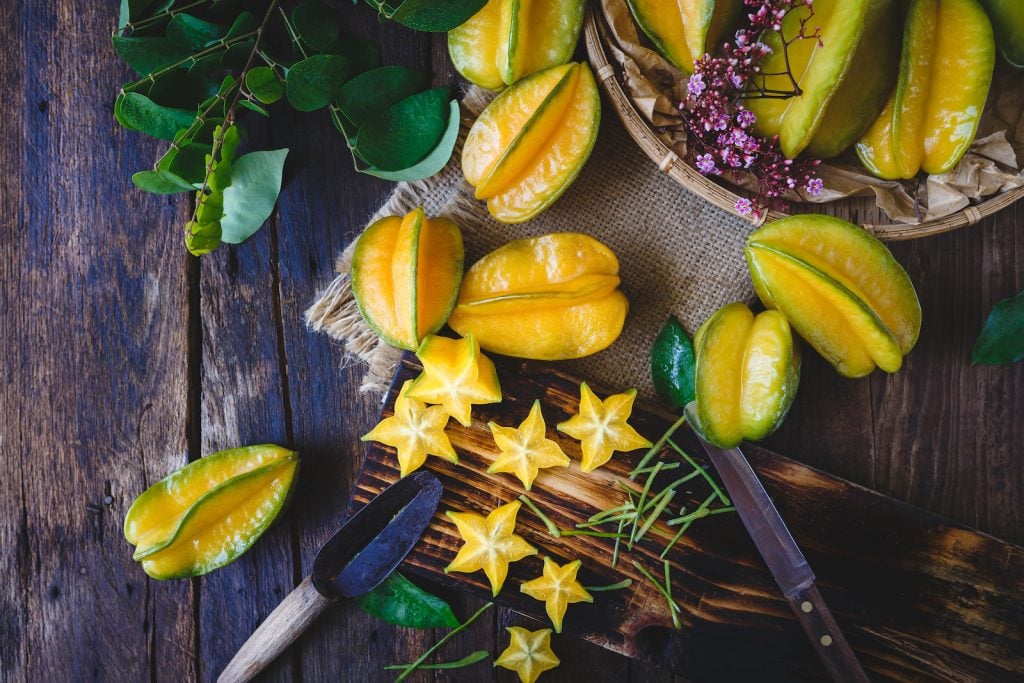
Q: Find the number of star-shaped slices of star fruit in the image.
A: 7